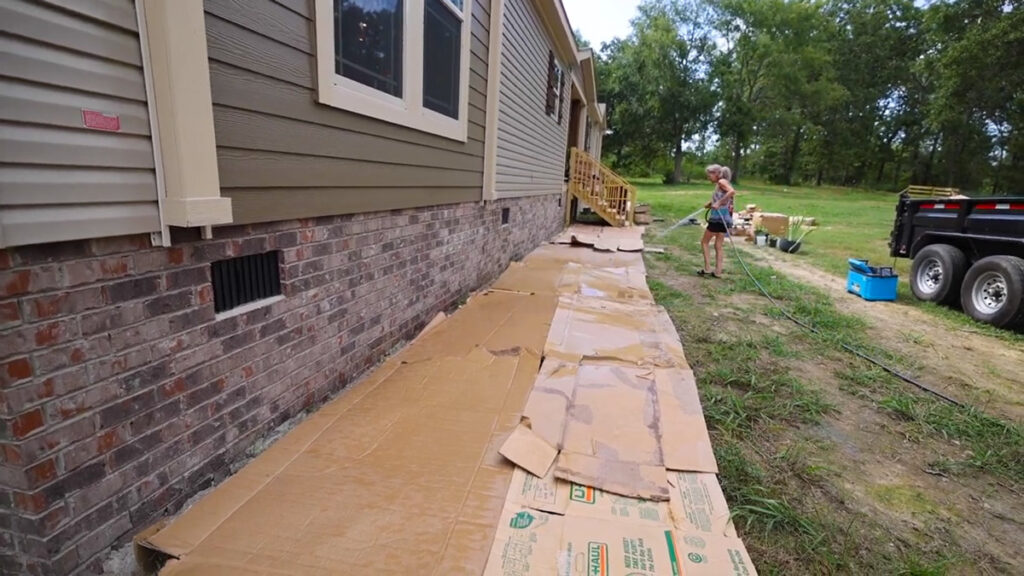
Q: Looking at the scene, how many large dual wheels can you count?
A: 2